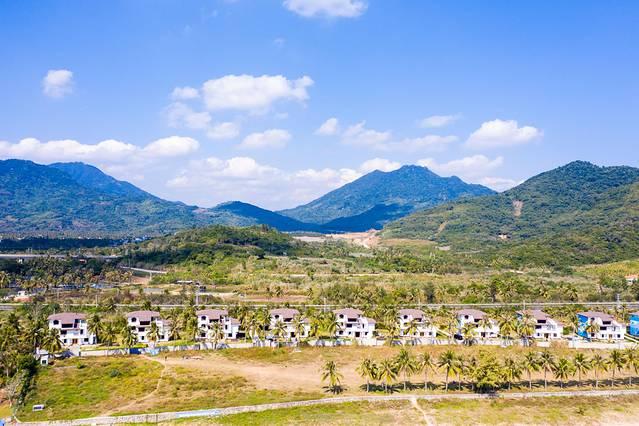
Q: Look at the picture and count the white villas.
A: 9